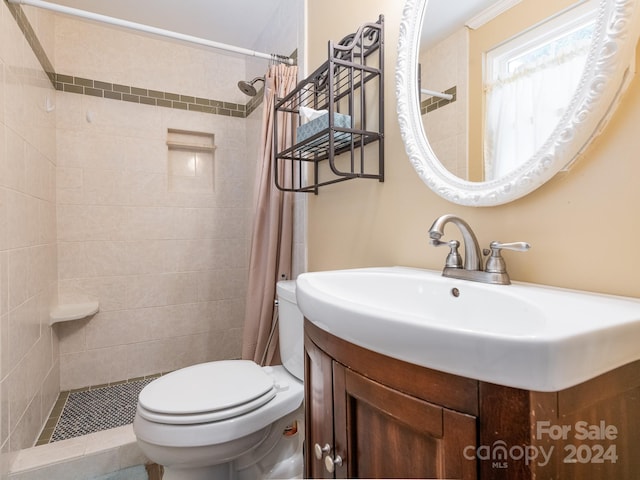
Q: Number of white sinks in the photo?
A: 1